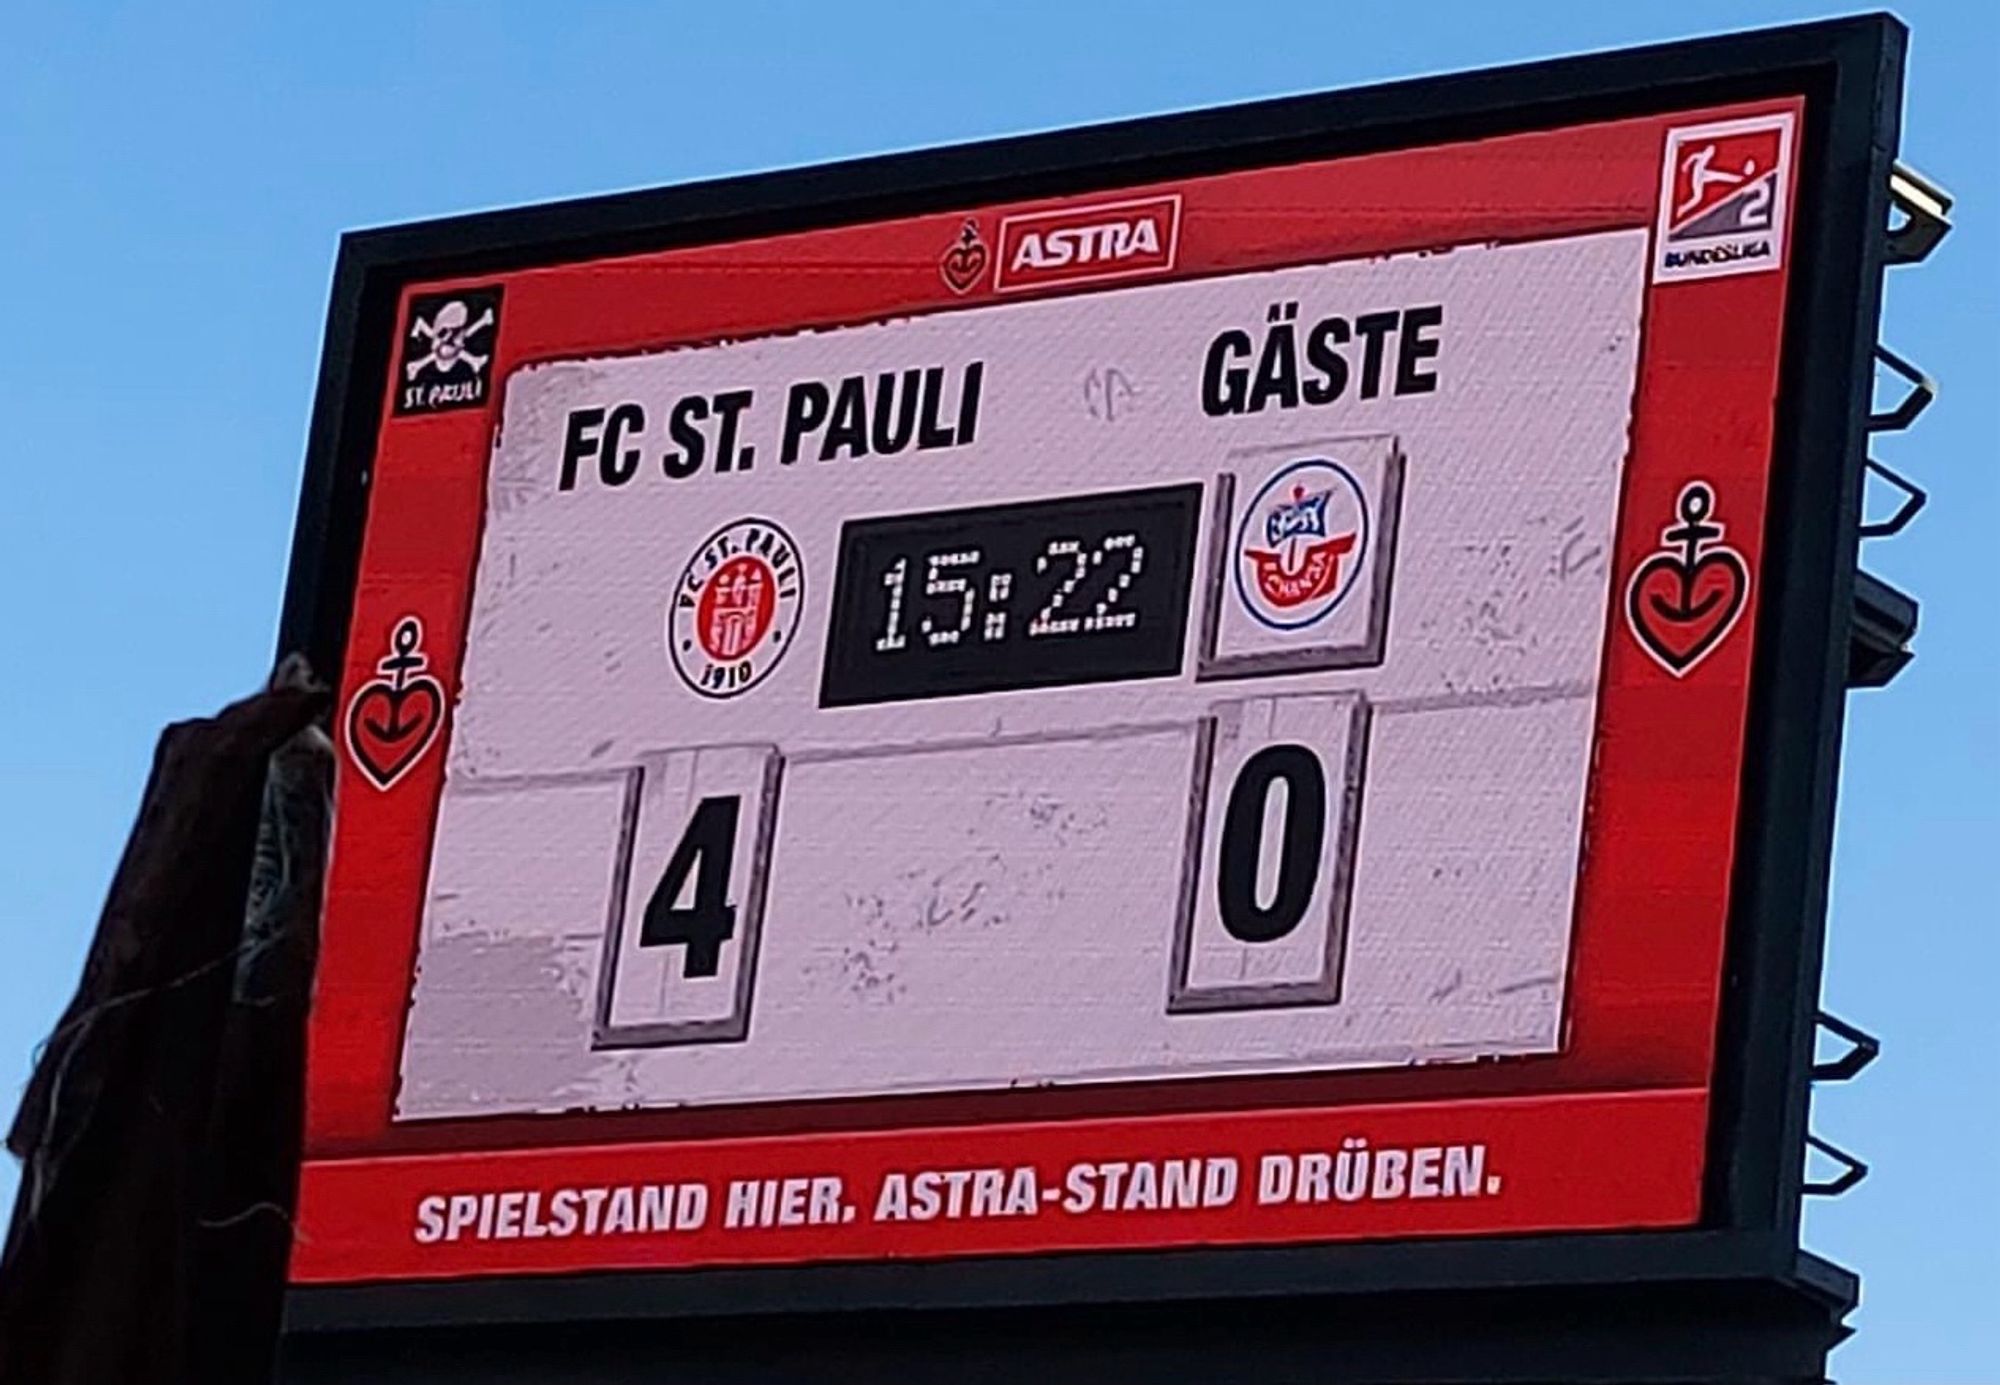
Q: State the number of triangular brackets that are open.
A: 4